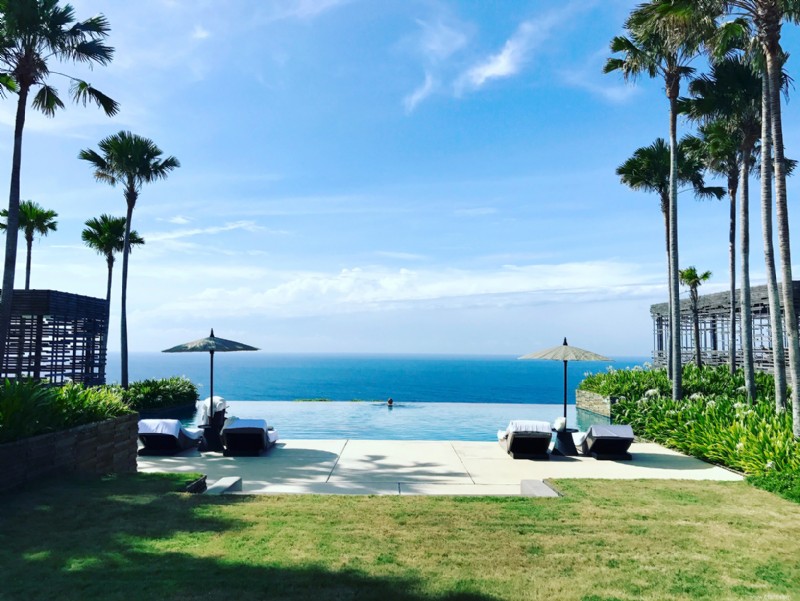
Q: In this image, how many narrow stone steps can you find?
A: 2